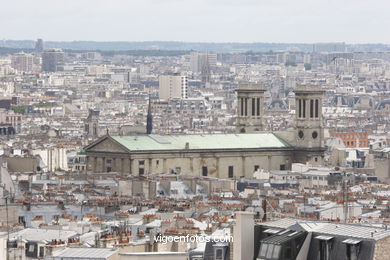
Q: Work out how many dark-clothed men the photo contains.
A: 0